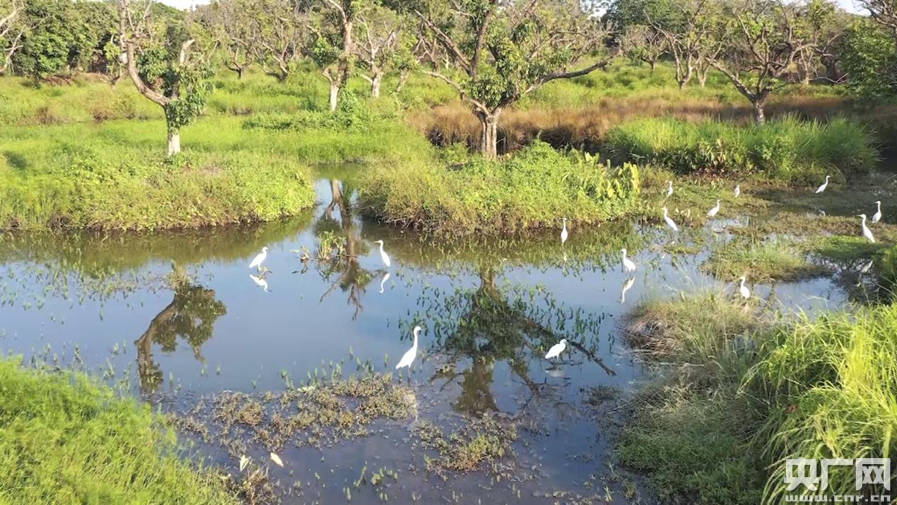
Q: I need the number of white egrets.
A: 14